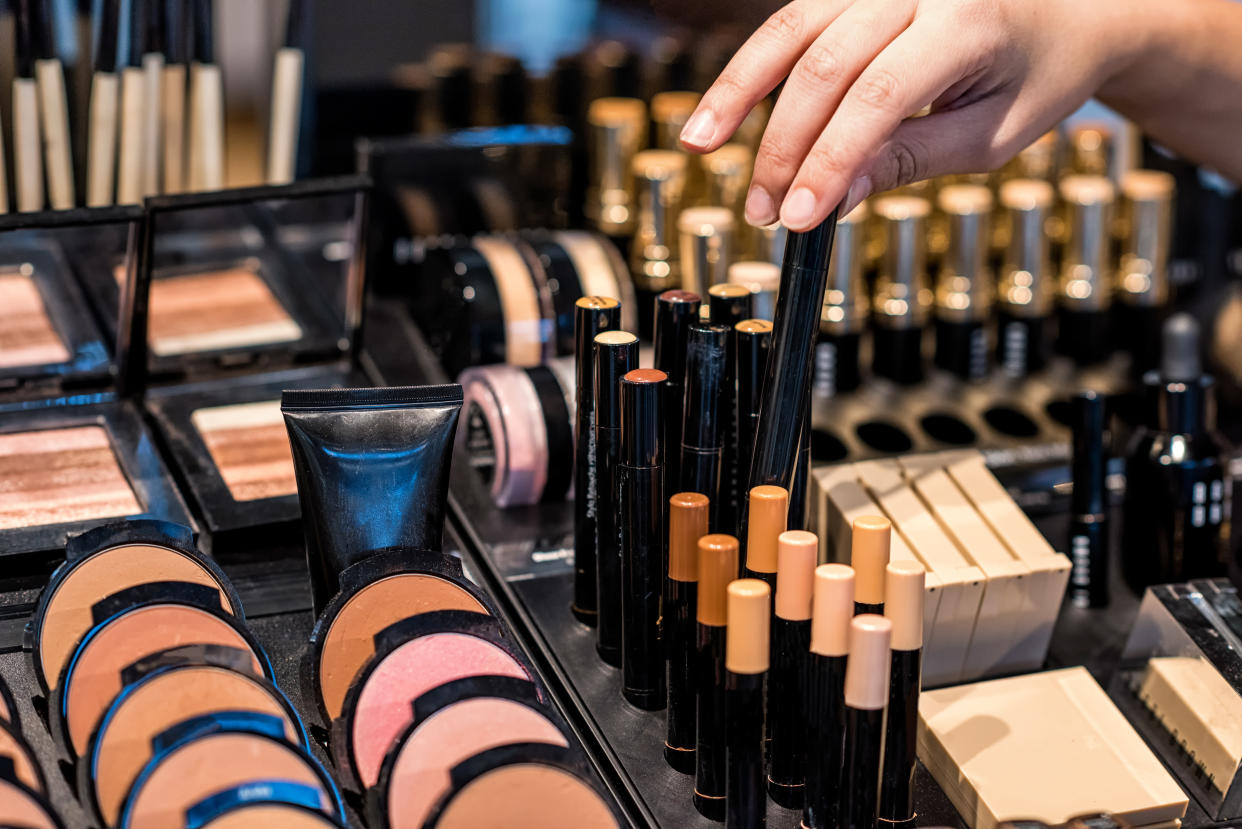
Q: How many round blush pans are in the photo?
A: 12